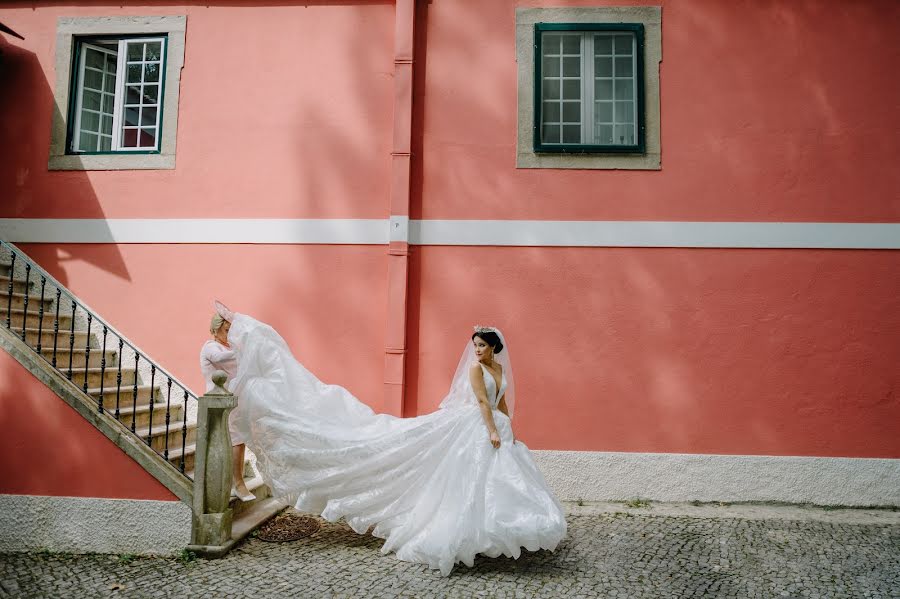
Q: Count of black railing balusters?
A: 12